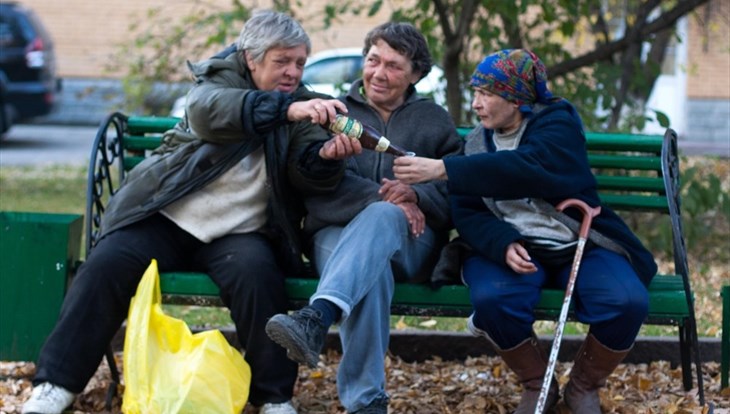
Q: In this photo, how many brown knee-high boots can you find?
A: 2